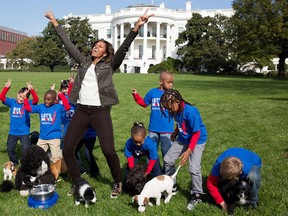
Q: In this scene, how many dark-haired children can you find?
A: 6